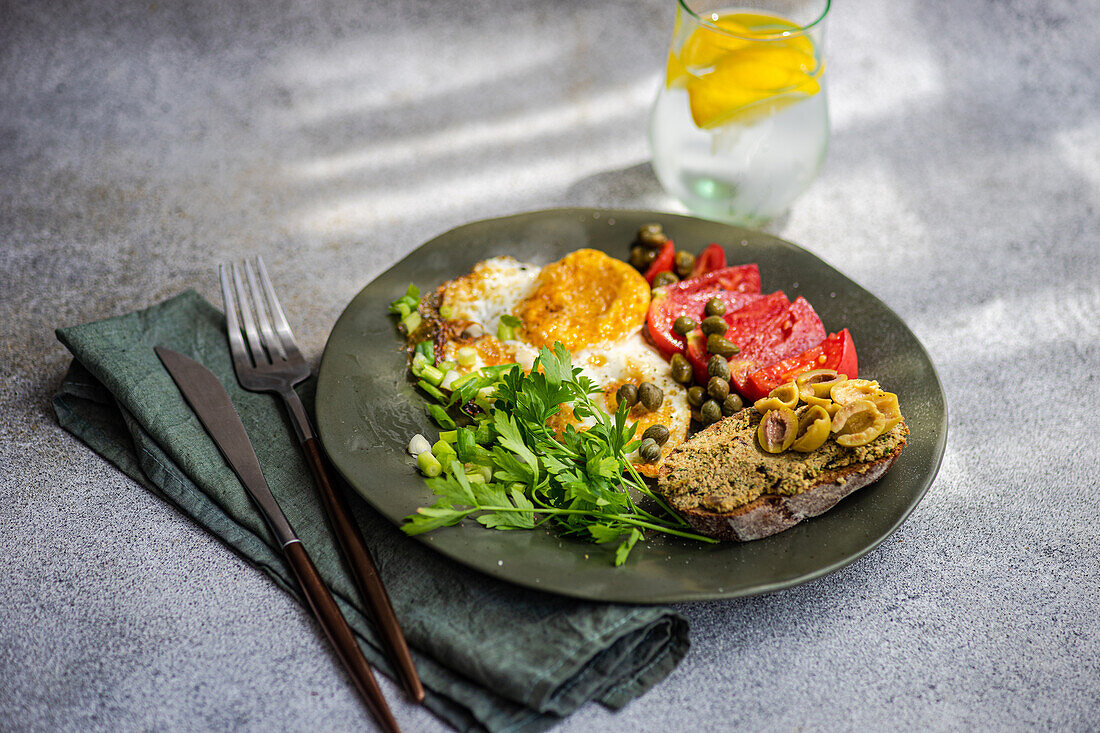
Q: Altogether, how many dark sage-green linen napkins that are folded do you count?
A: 1